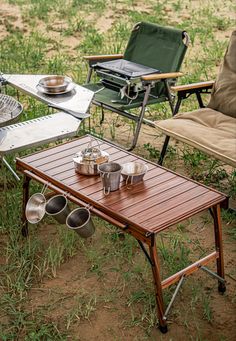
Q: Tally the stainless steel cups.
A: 5